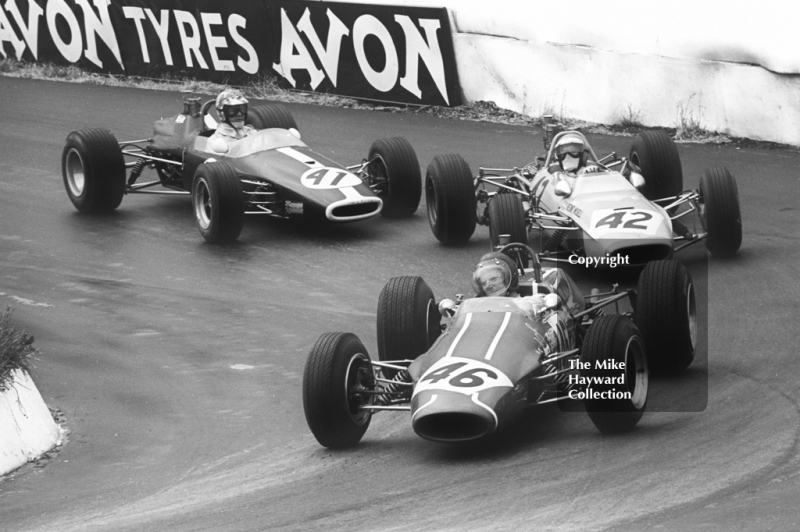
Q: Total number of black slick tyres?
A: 12